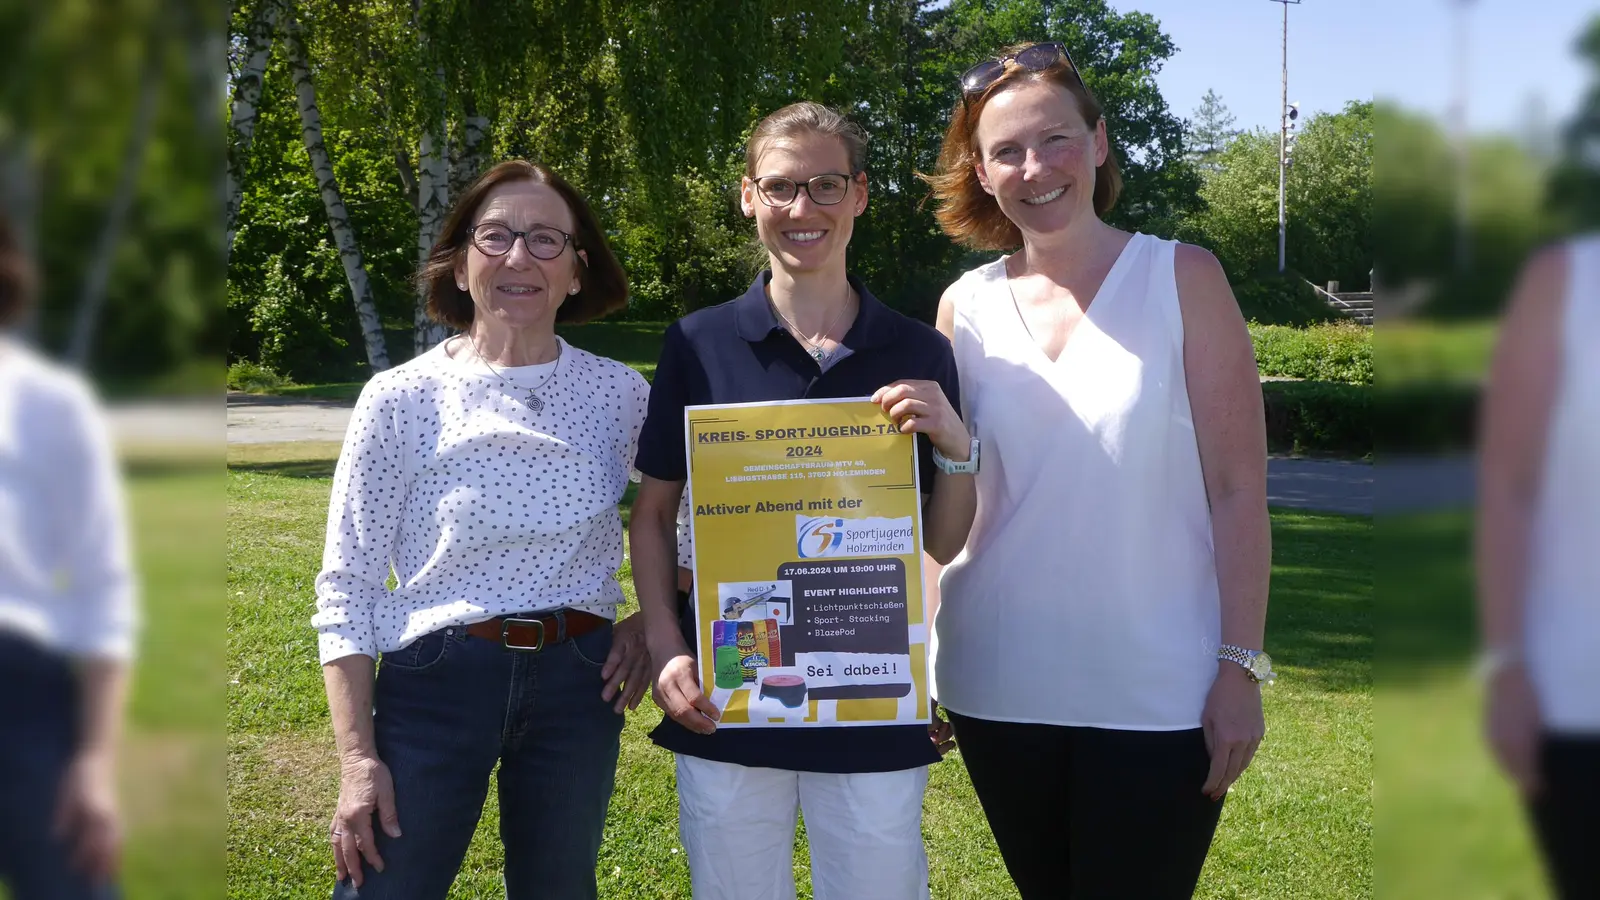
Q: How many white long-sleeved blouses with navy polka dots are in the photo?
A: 1